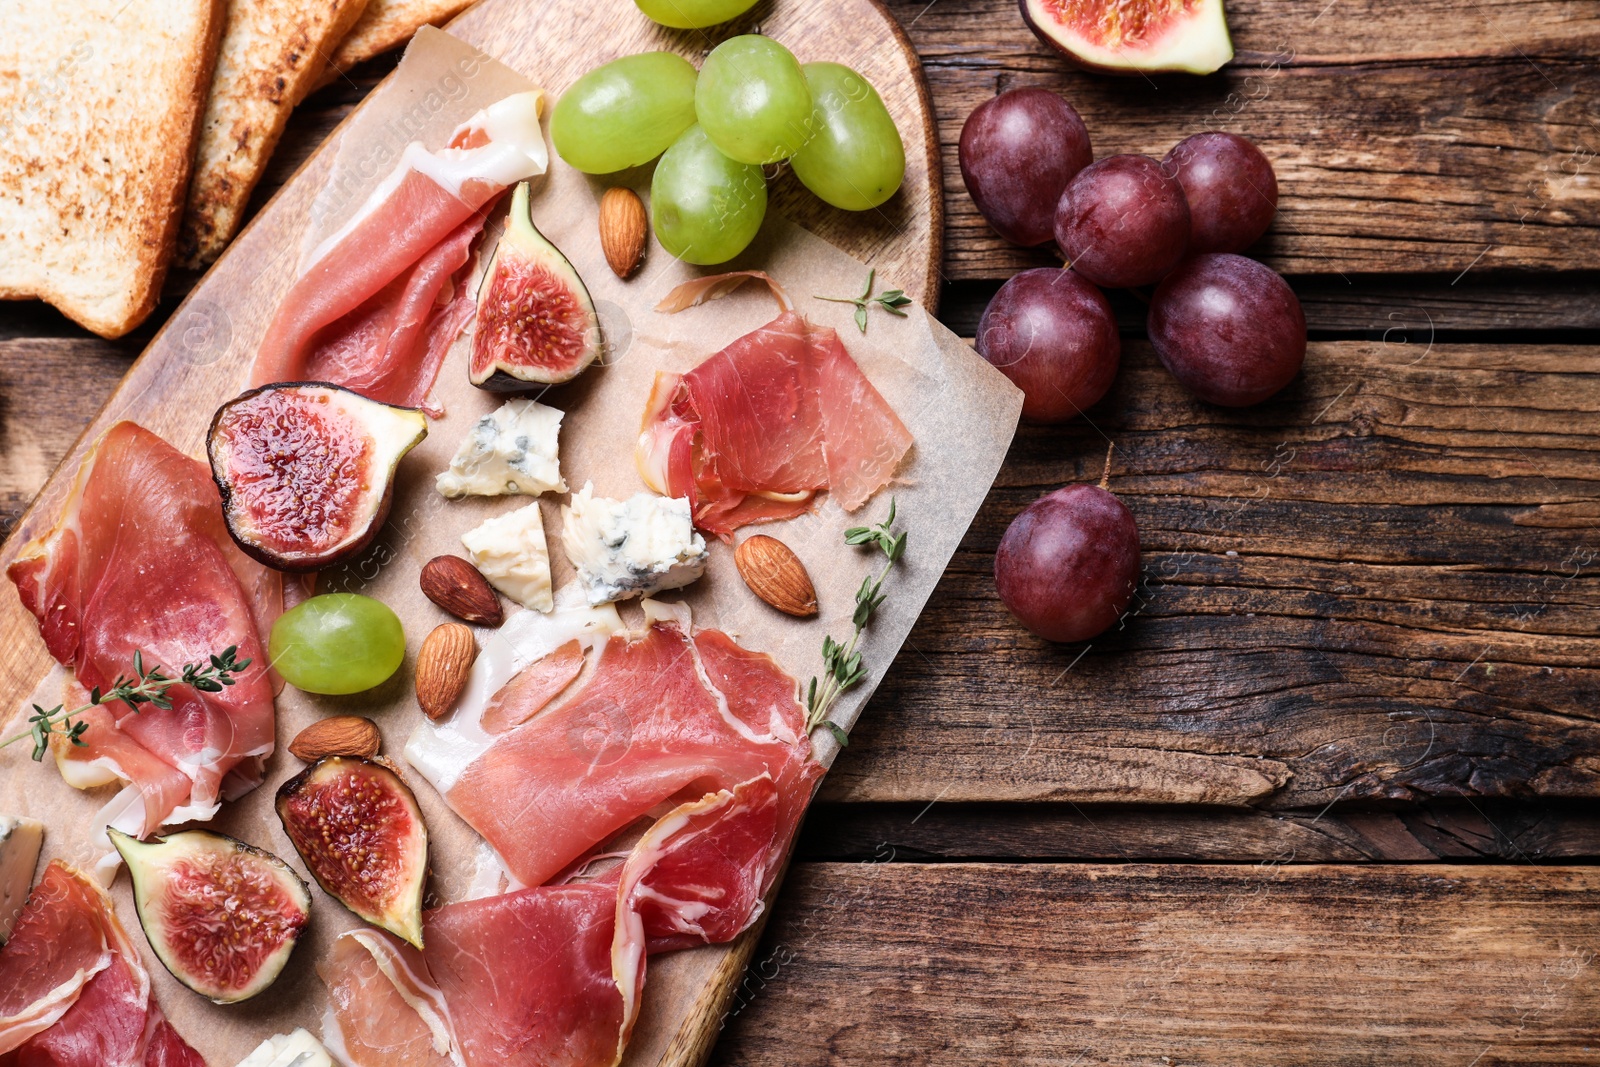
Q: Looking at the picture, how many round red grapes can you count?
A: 6